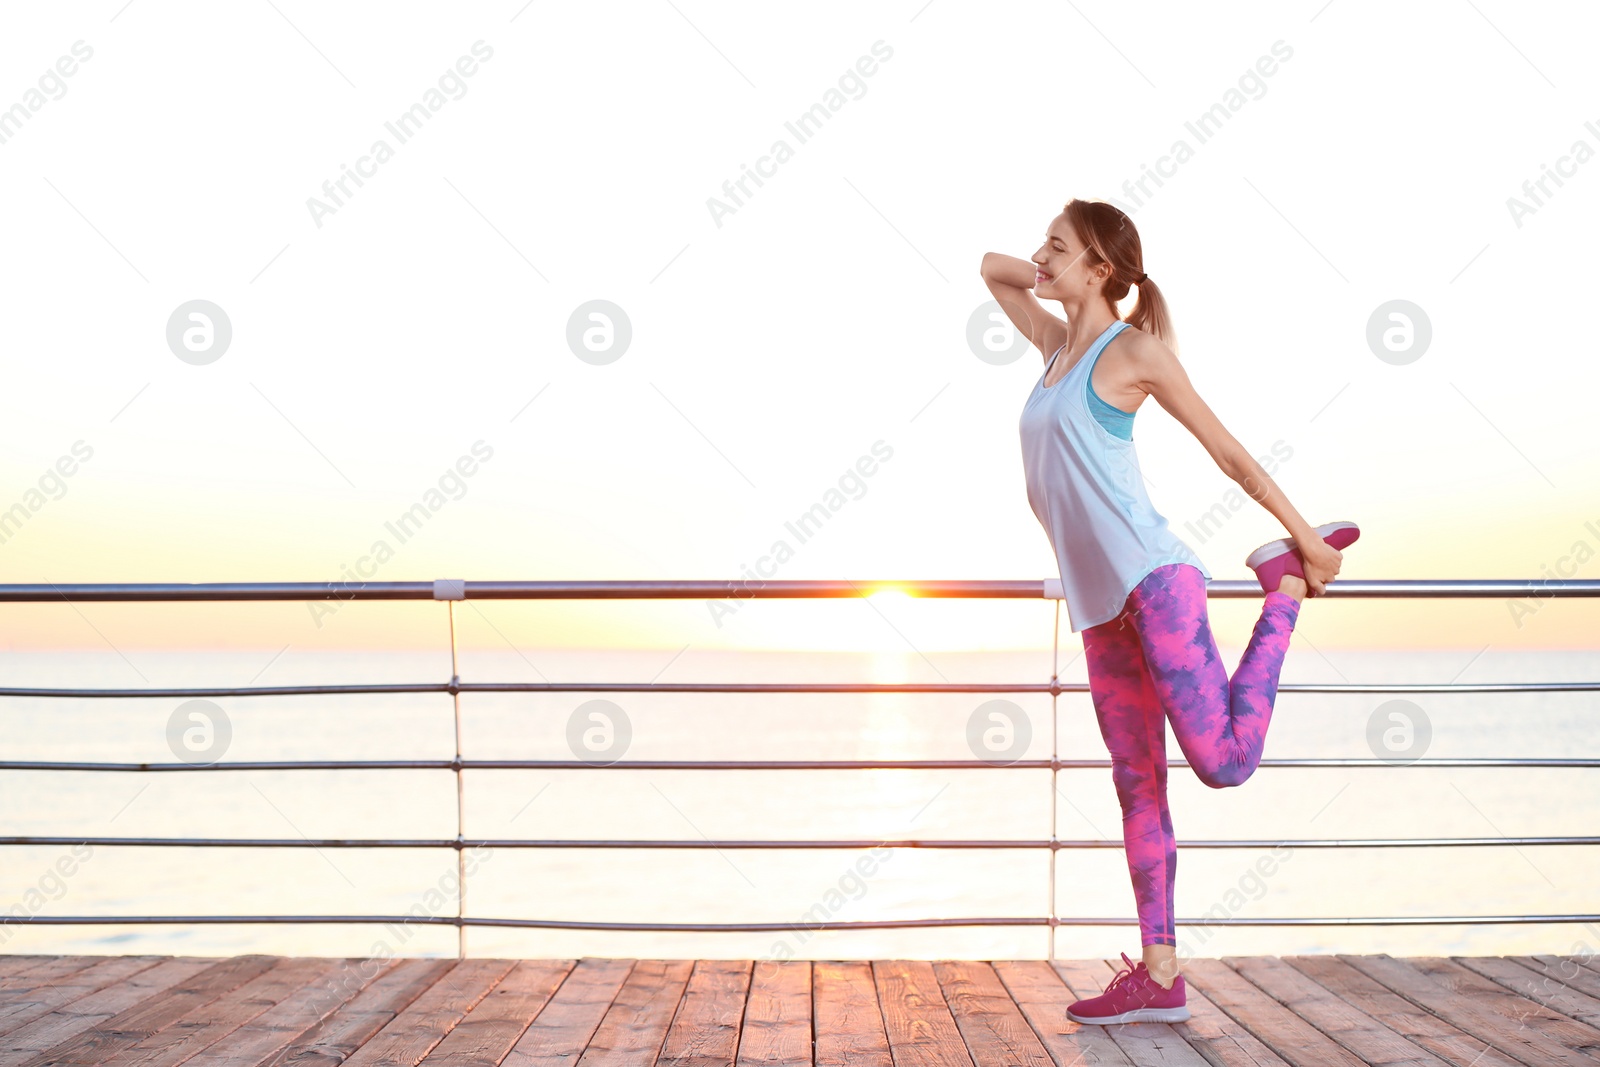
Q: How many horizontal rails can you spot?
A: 5